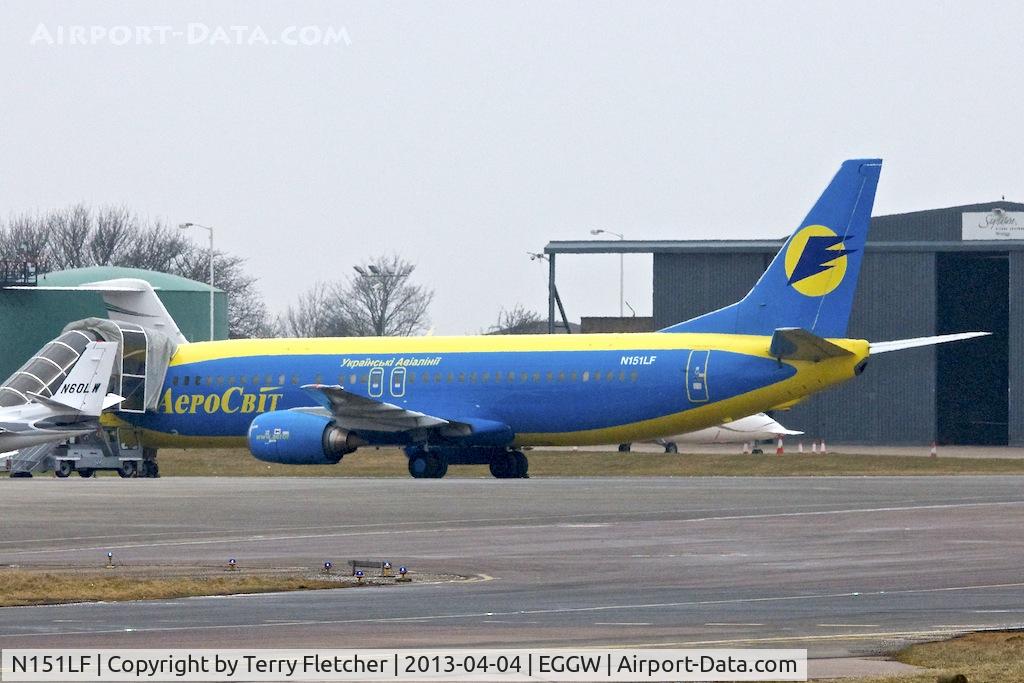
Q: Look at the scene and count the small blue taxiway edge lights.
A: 6